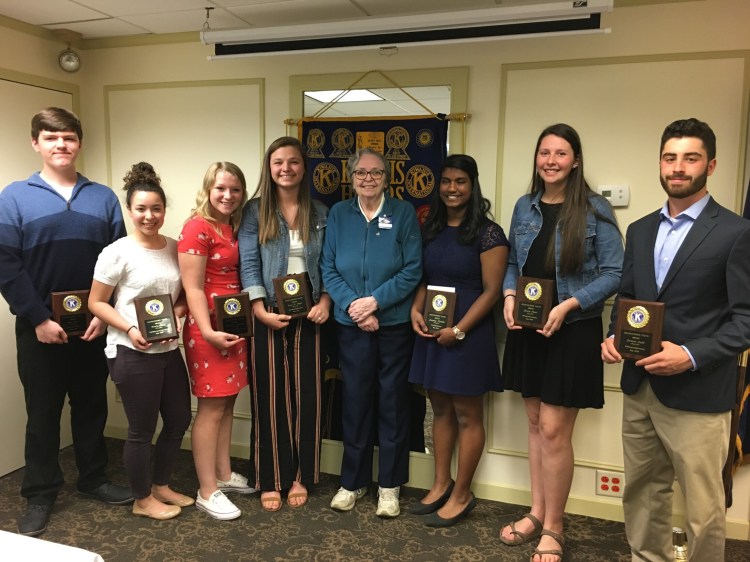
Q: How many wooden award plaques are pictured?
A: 7